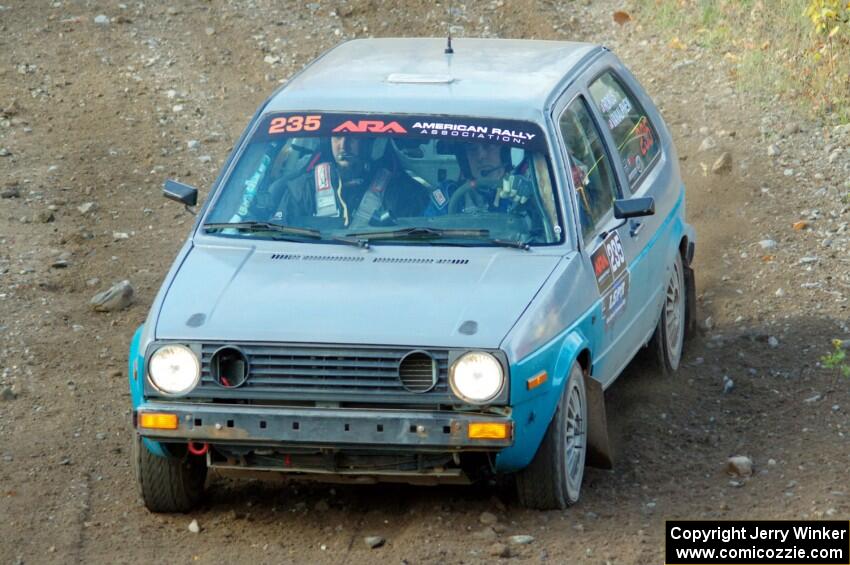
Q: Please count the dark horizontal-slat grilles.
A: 1